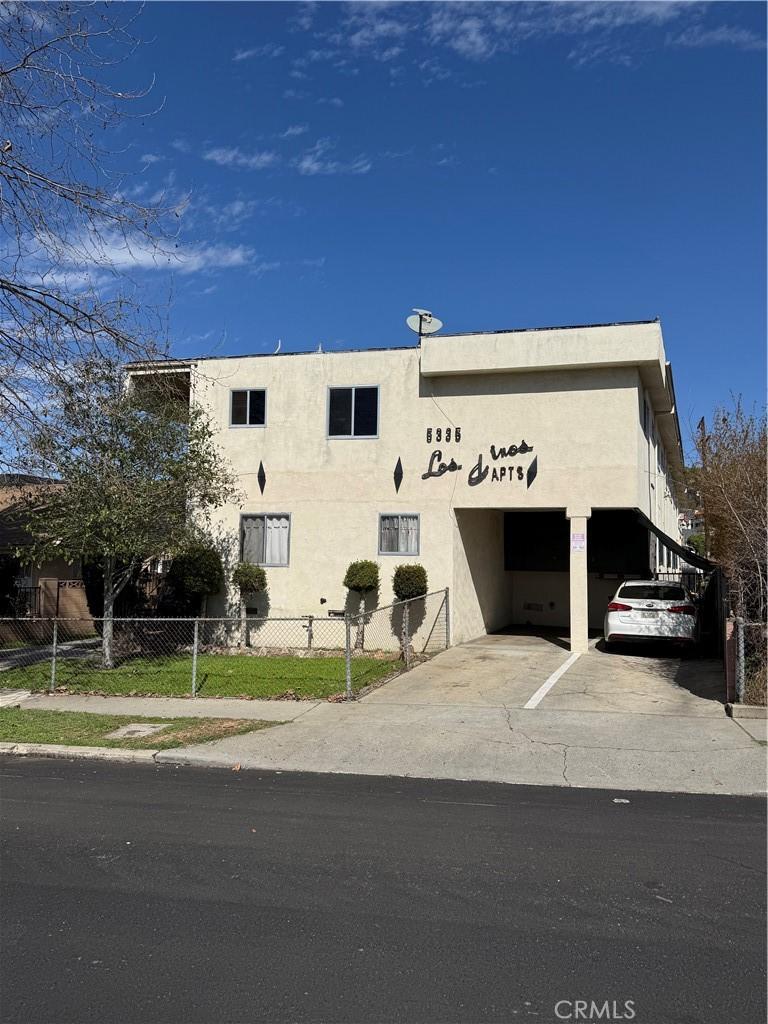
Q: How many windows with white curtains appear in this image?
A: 2